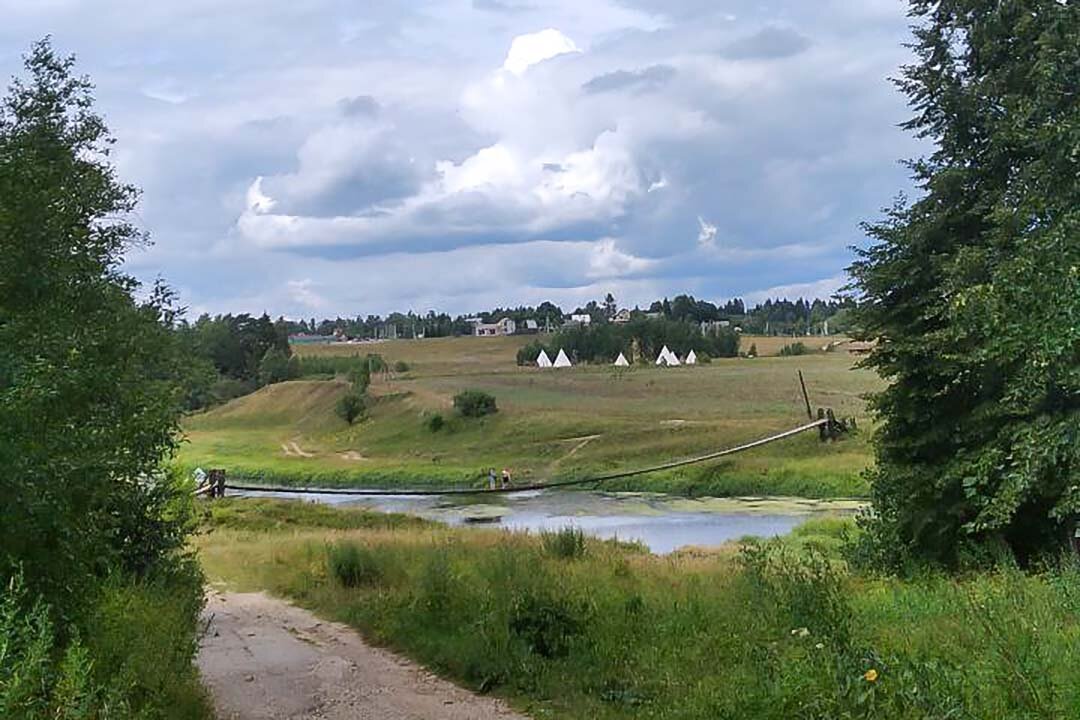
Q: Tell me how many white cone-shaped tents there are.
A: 6